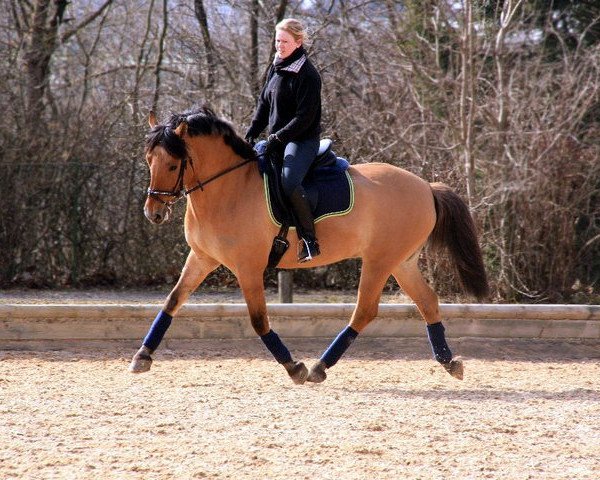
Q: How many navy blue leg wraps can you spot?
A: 4